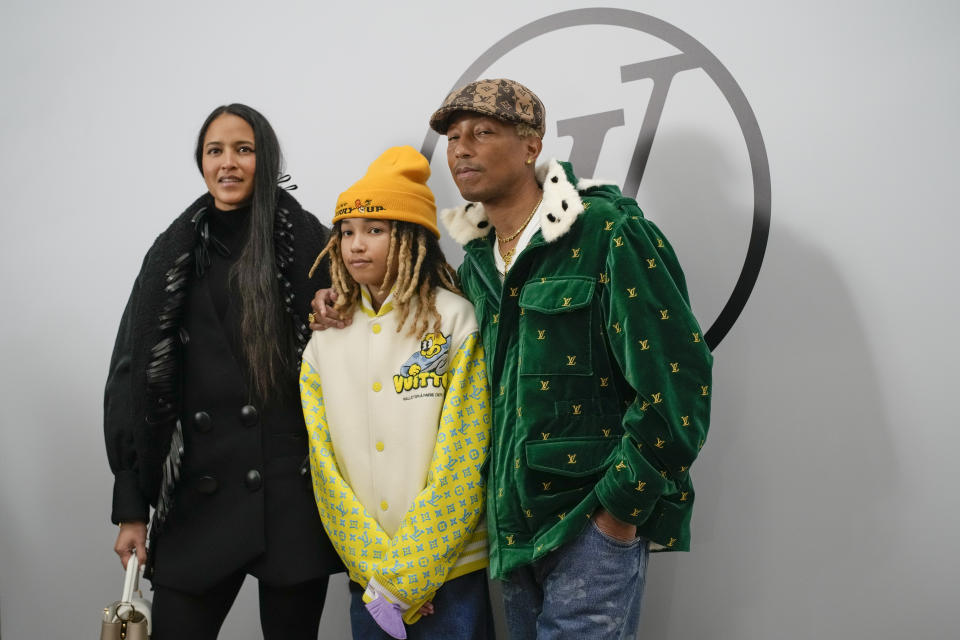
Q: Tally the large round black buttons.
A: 4